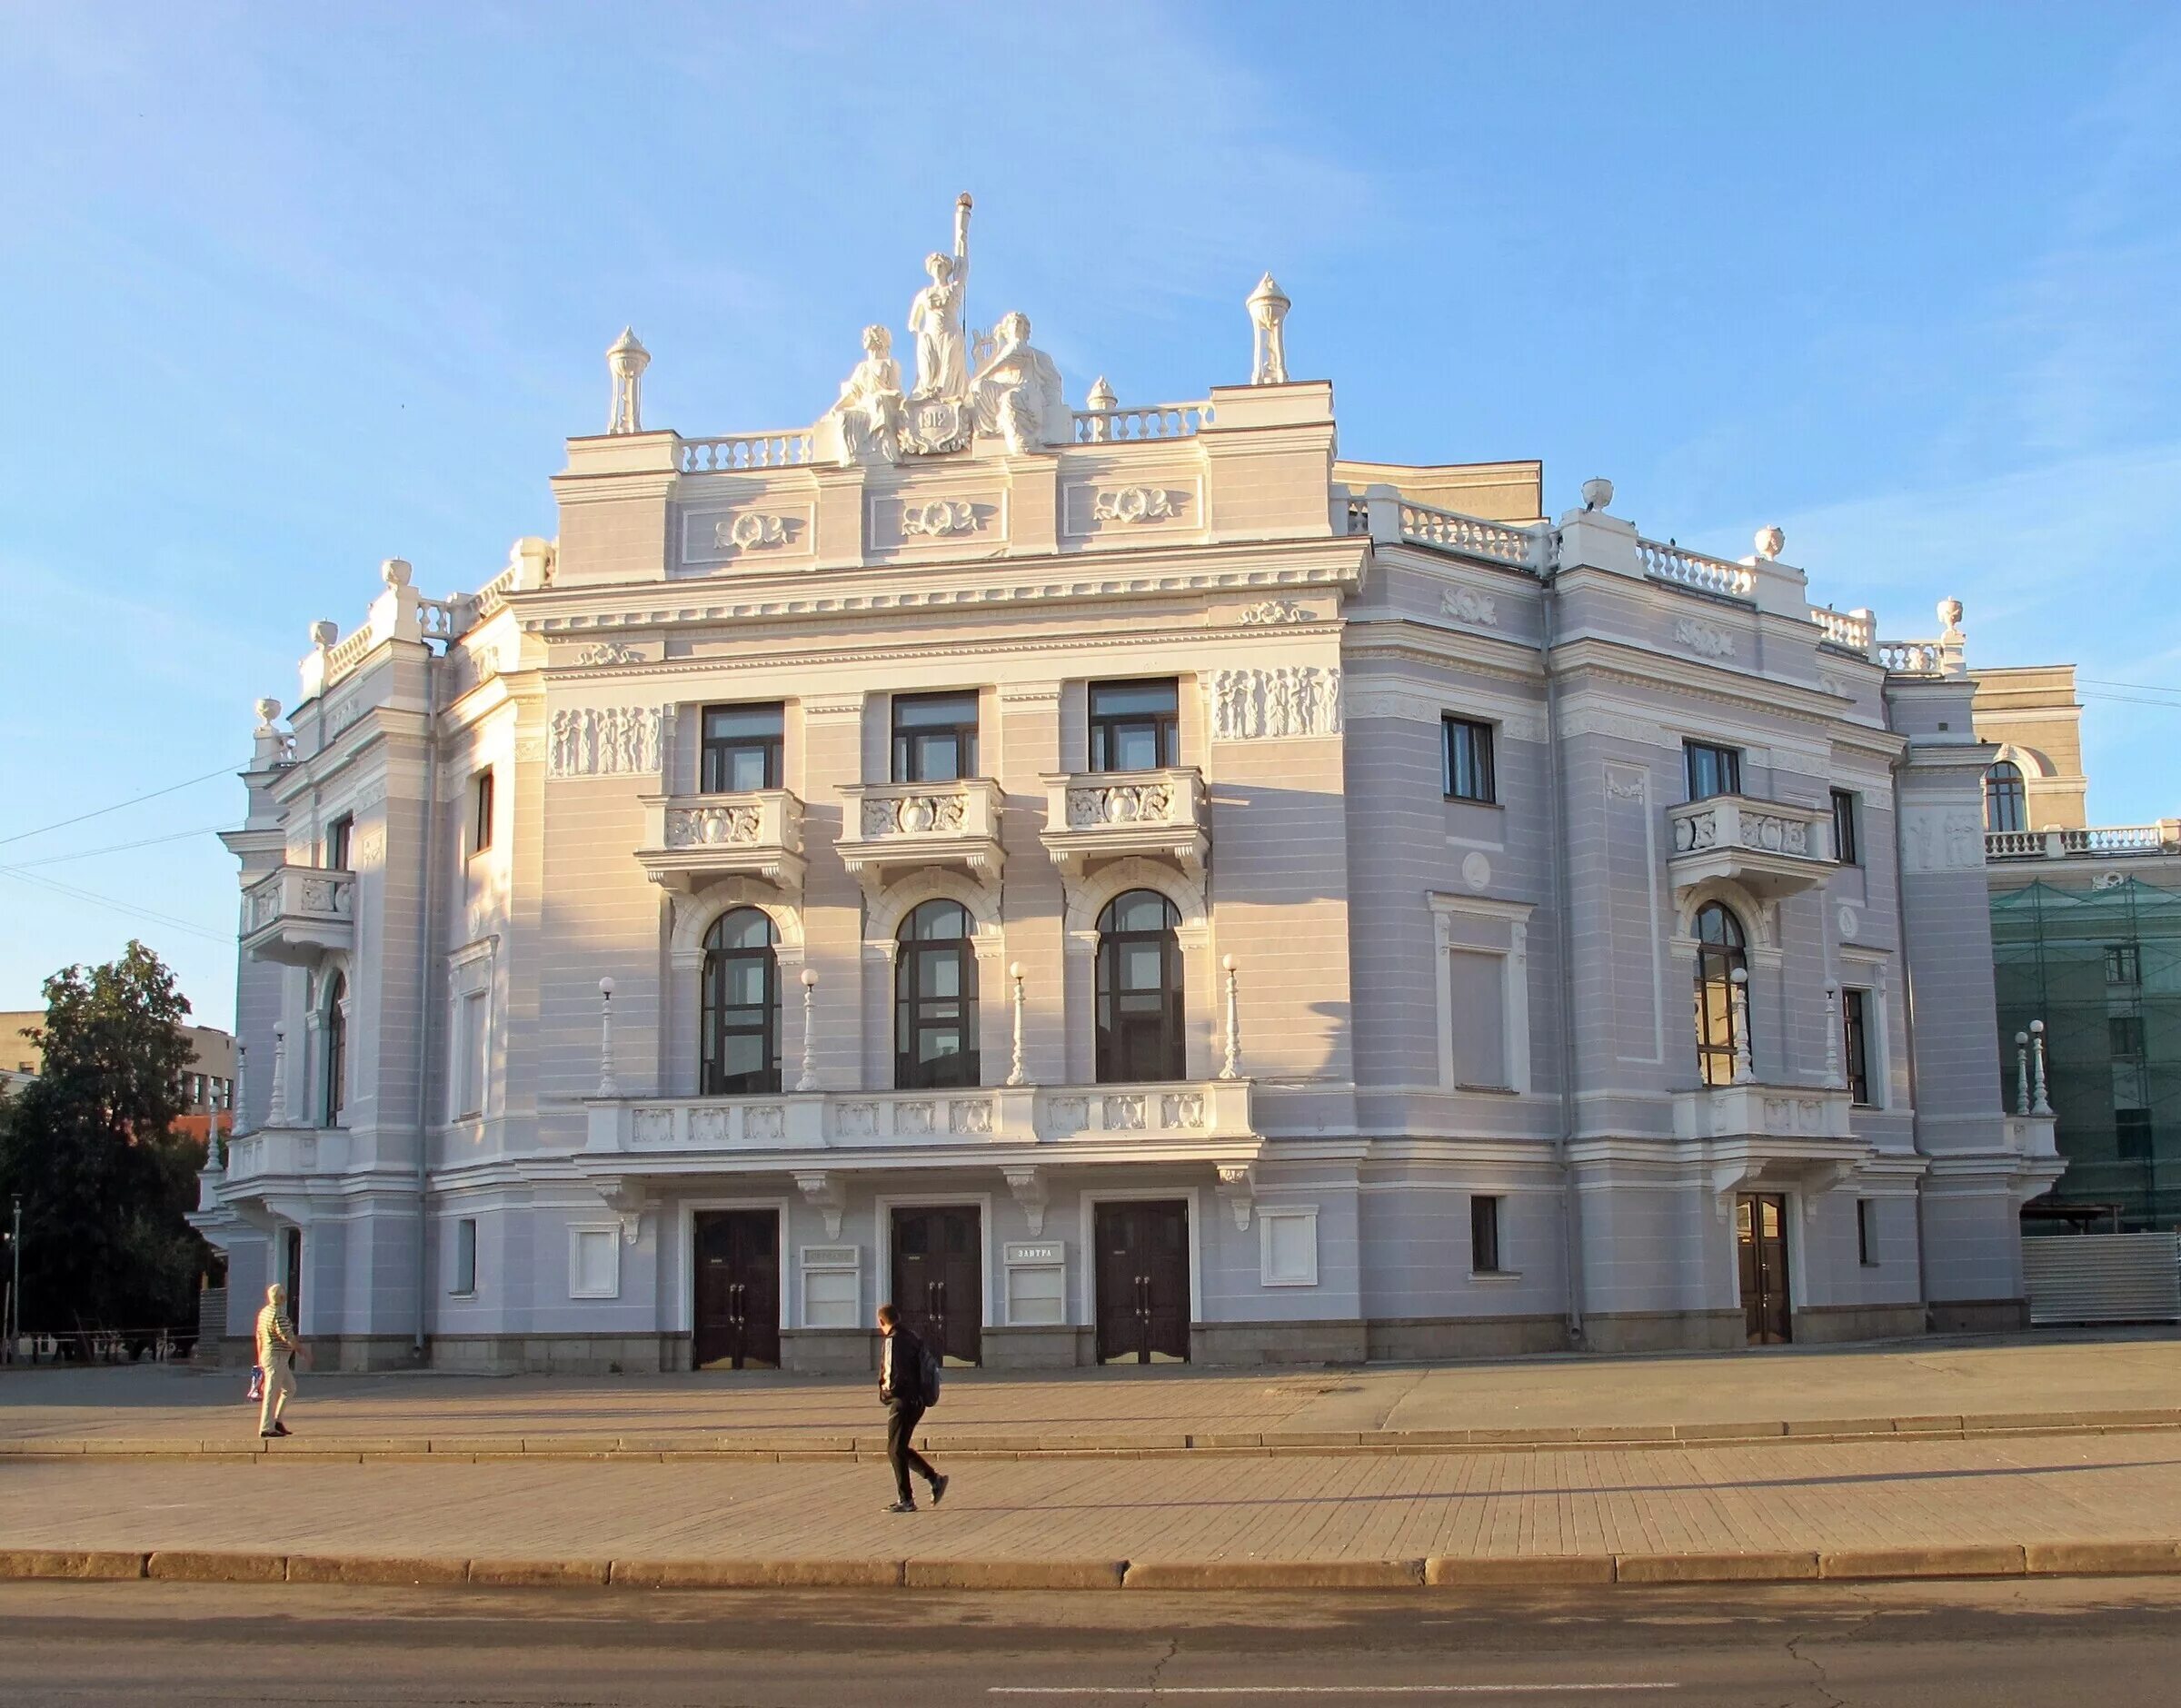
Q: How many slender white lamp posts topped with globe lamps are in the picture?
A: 11